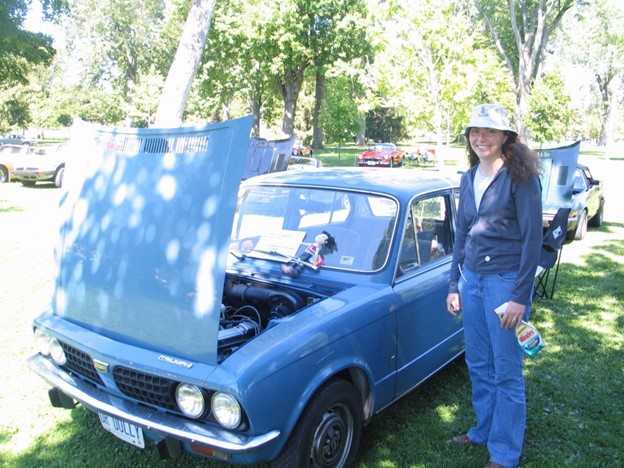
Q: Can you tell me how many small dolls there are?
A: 1